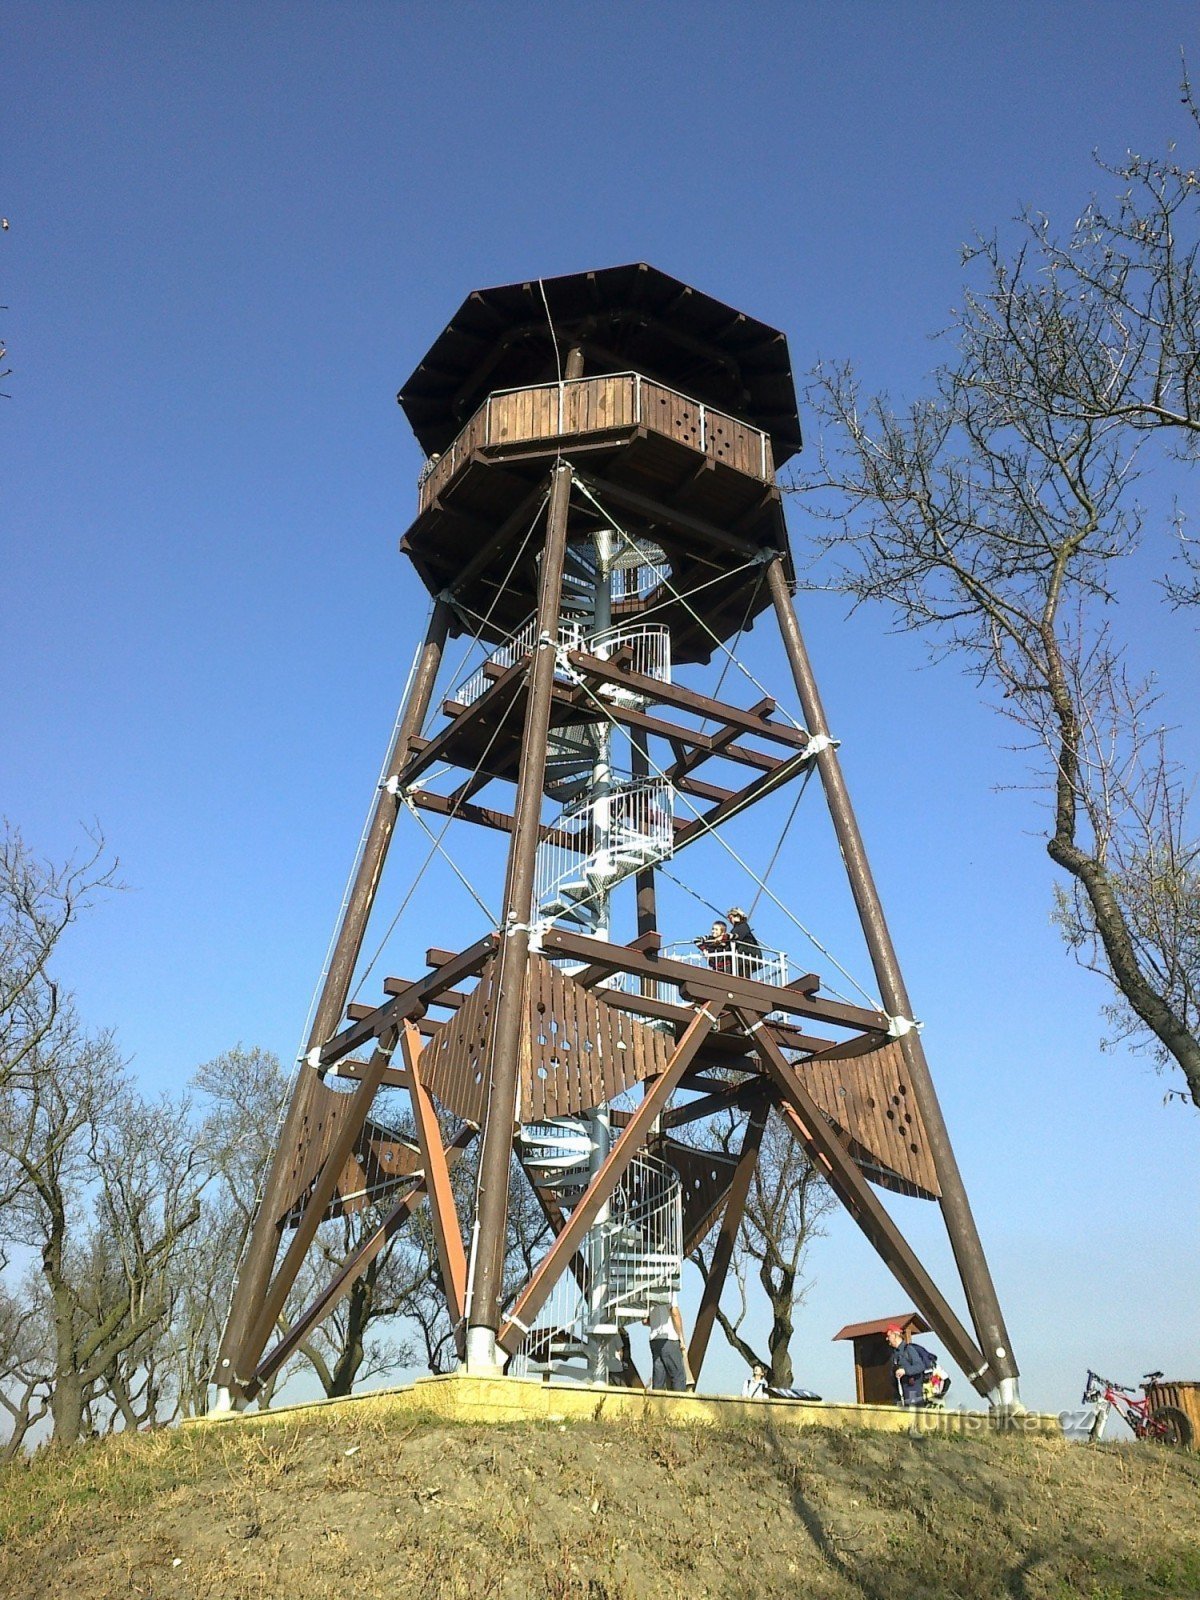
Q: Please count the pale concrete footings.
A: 3